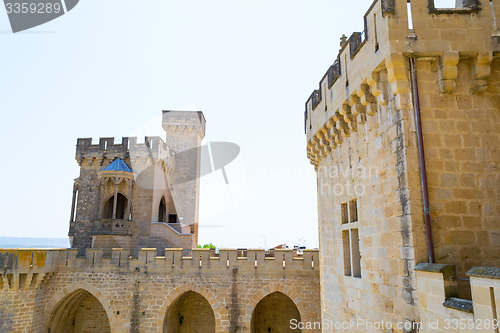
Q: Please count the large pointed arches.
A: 3